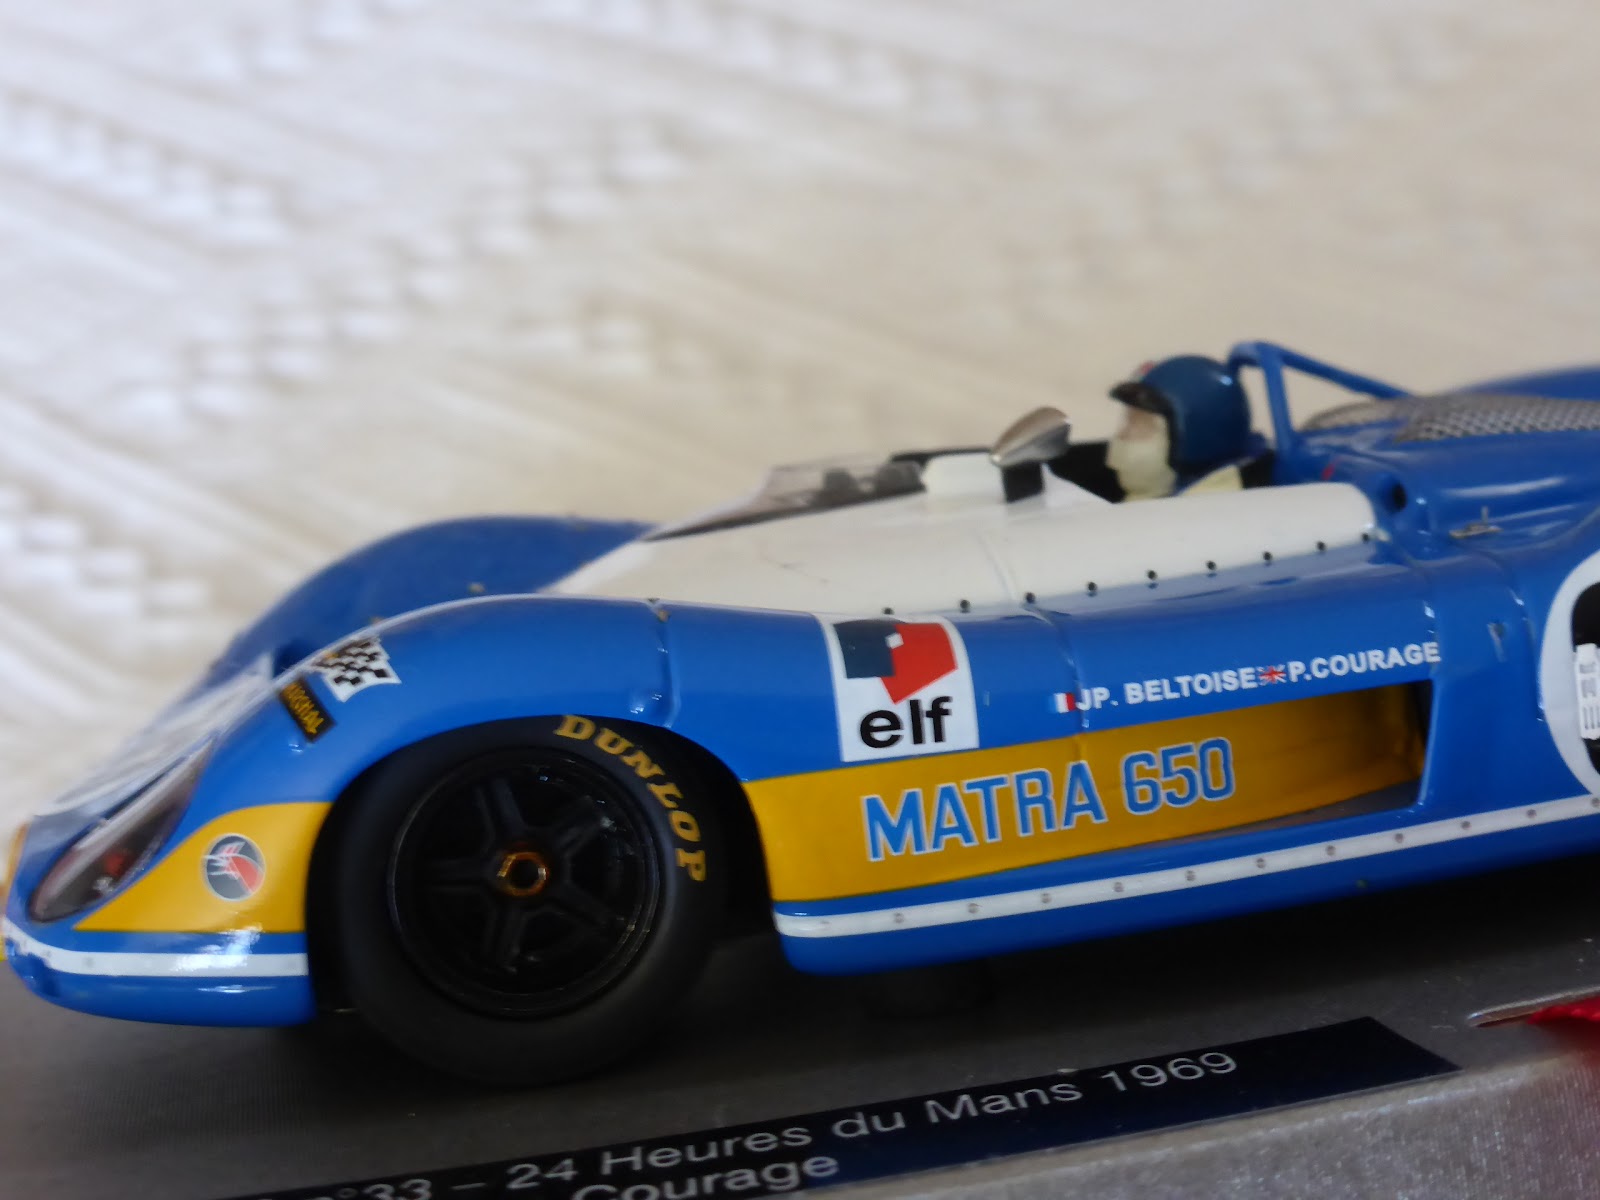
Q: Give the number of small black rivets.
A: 9